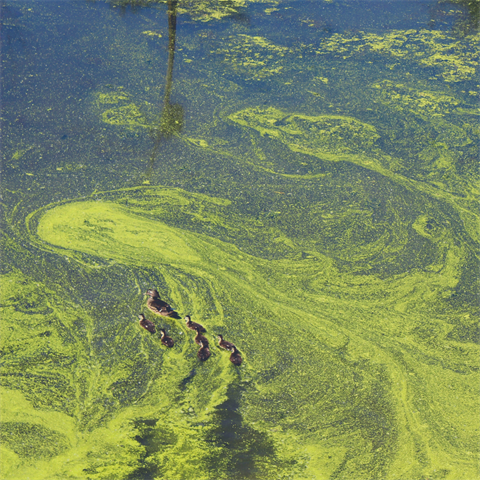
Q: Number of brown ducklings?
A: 7